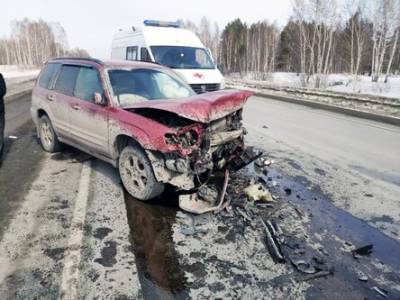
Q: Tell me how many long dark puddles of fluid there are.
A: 2